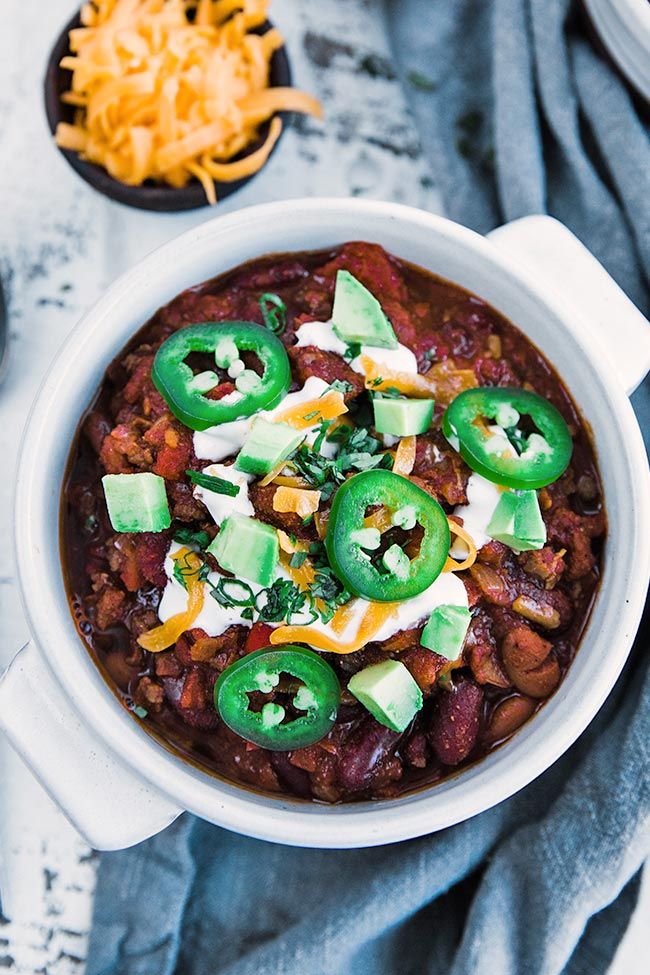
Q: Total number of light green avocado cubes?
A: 8